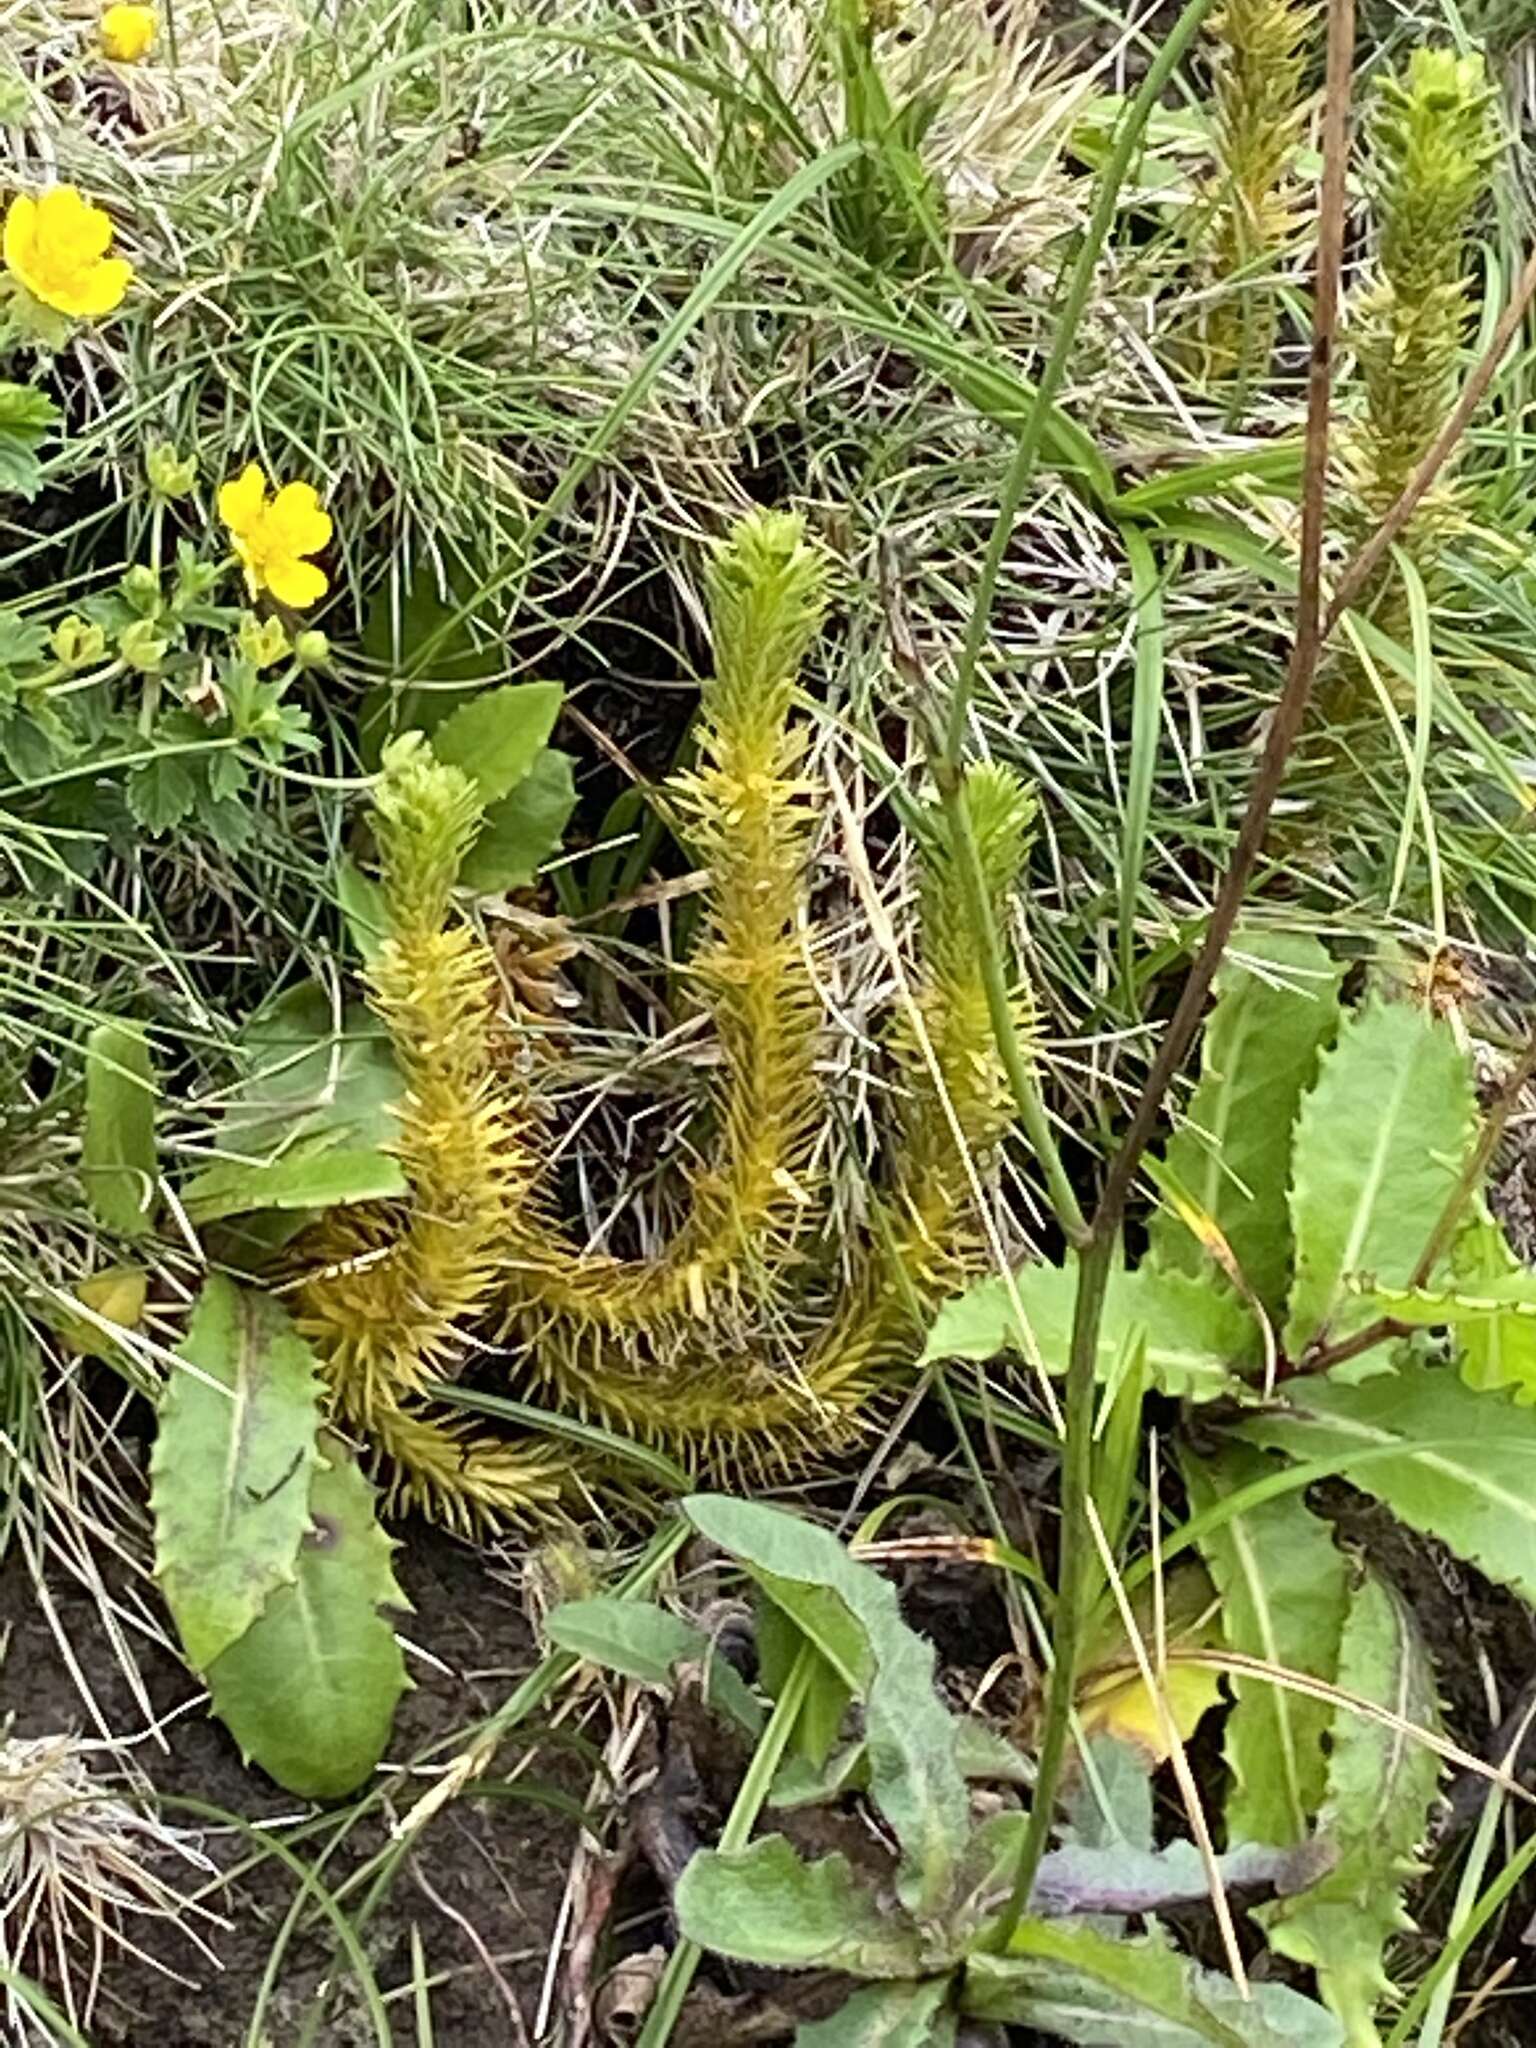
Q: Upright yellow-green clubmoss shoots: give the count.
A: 5